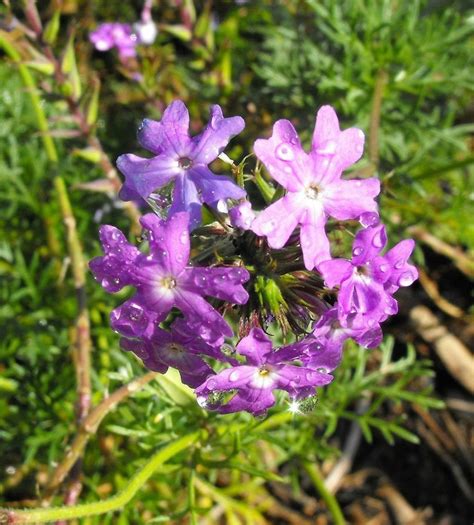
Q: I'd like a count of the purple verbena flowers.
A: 7